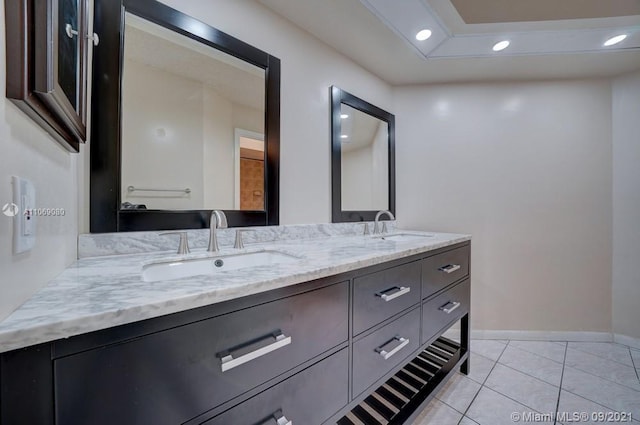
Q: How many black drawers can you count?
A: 6